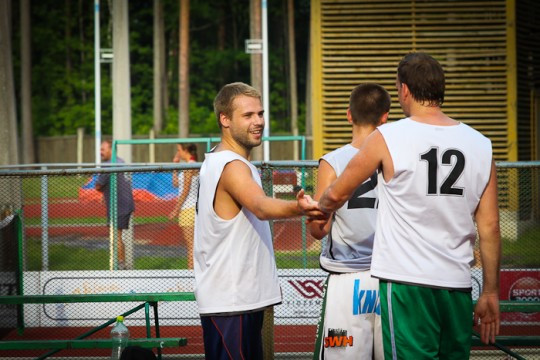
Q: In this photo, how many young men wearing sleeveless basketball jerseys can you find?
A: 3